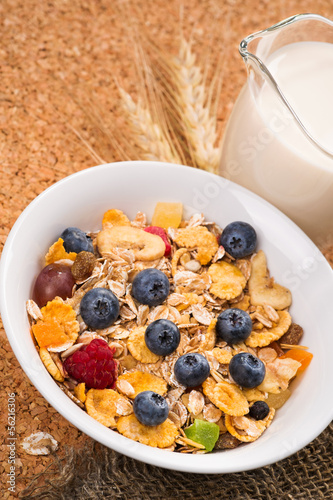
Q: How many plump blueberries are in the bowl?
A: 9